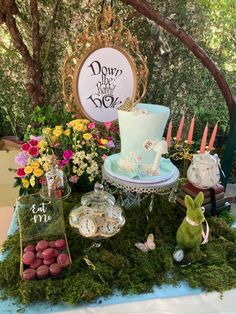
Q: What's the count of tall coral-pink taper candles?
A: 5